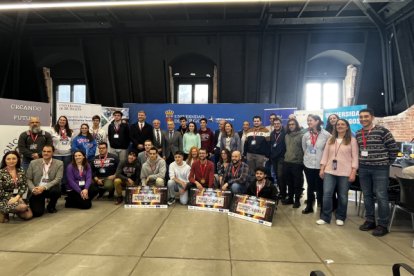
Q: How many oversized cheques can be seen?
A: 3